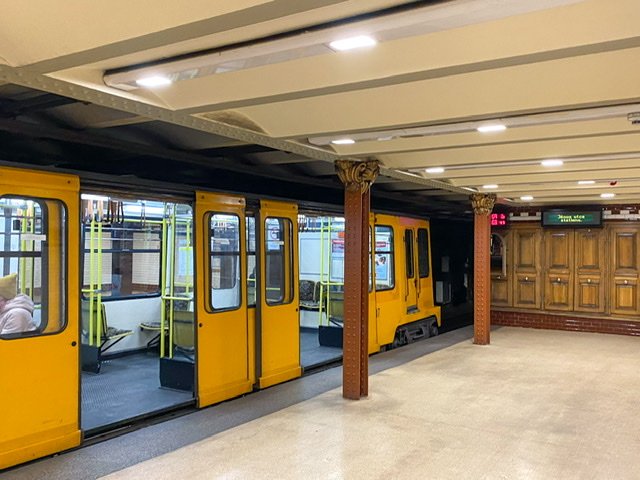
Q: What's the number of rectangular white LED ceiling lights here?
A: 10